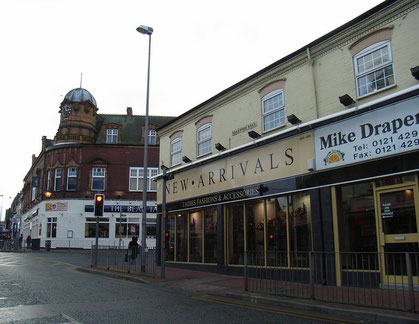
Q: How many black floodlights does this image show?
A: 7